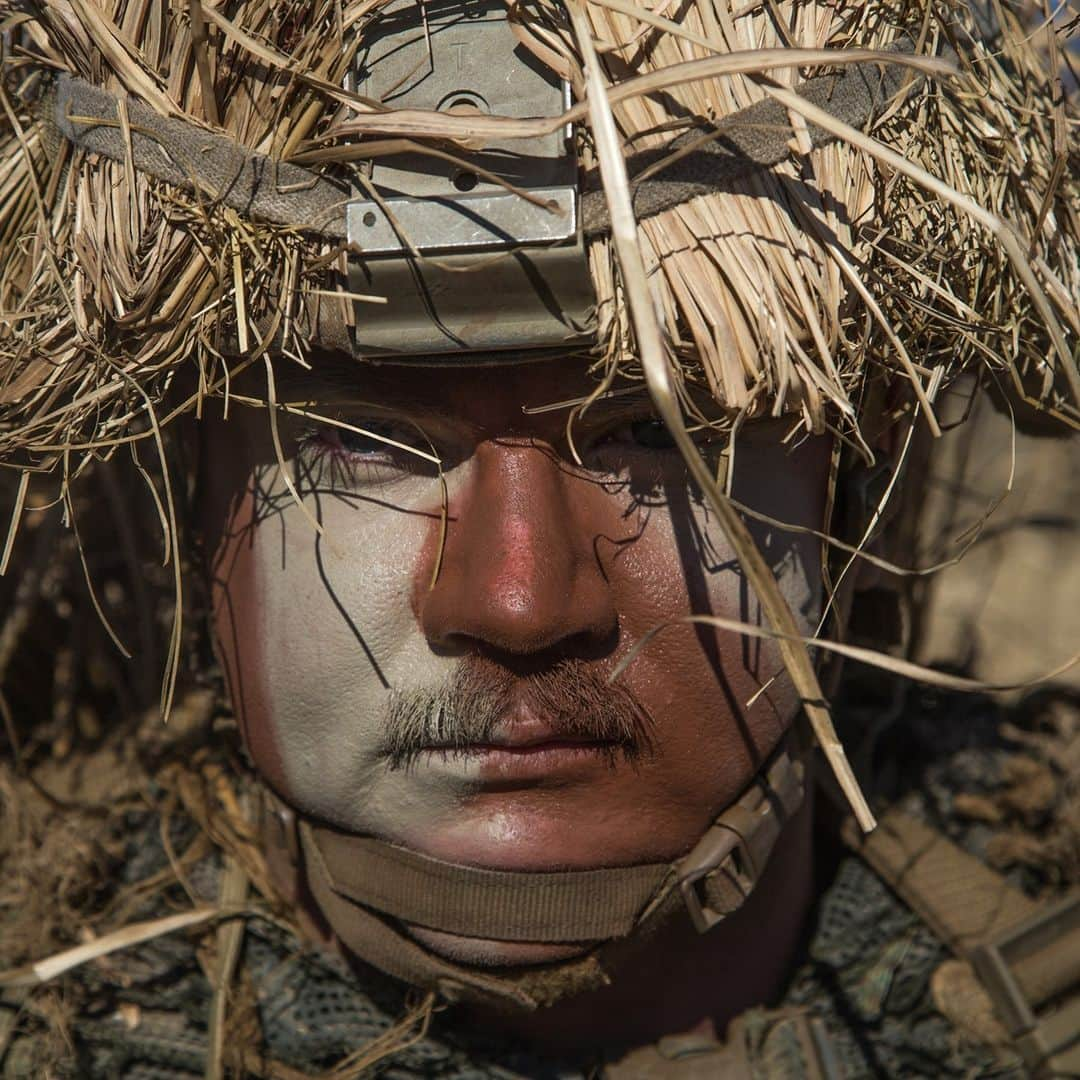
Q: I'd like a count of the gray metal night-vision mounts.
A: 1